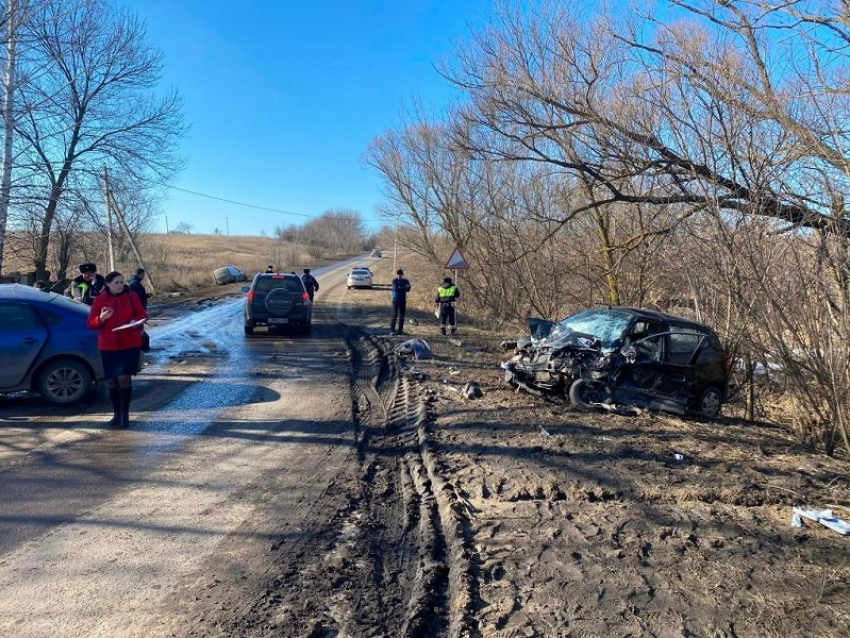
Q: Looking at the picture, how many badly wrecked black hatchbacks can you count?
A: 1